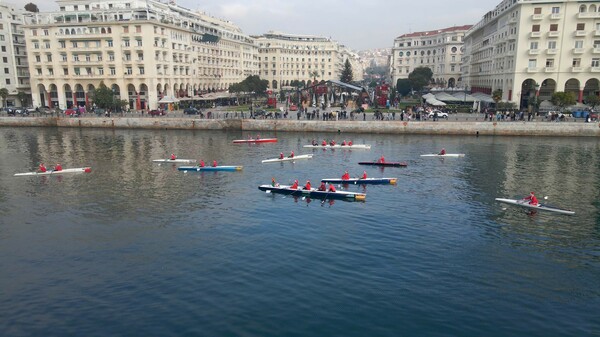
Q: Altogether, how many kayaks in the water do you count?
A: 11